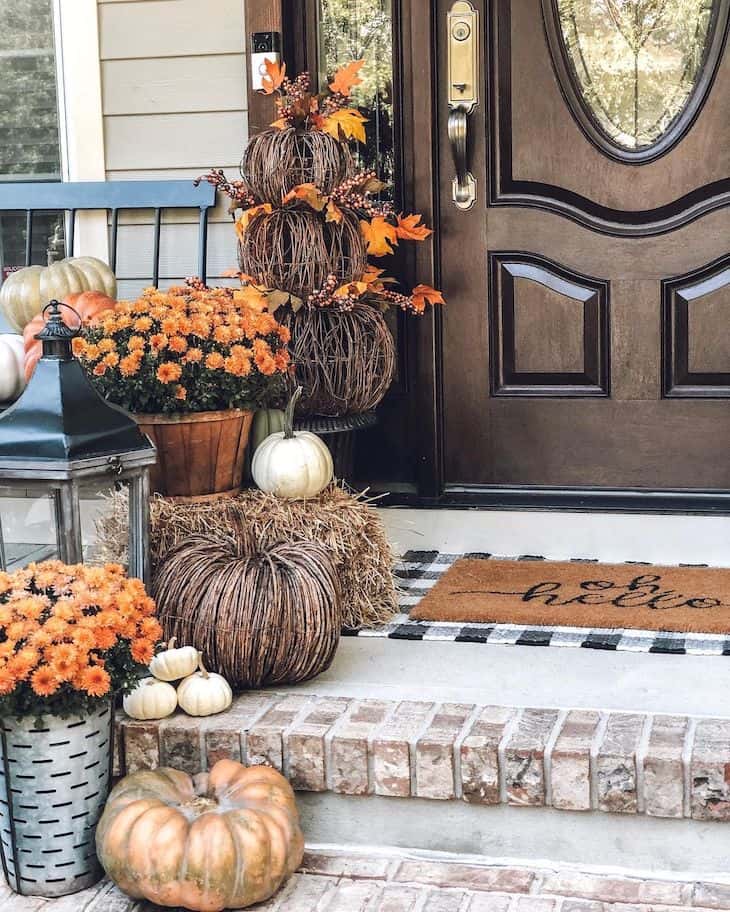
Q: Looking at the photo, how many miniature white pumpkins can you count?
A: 3